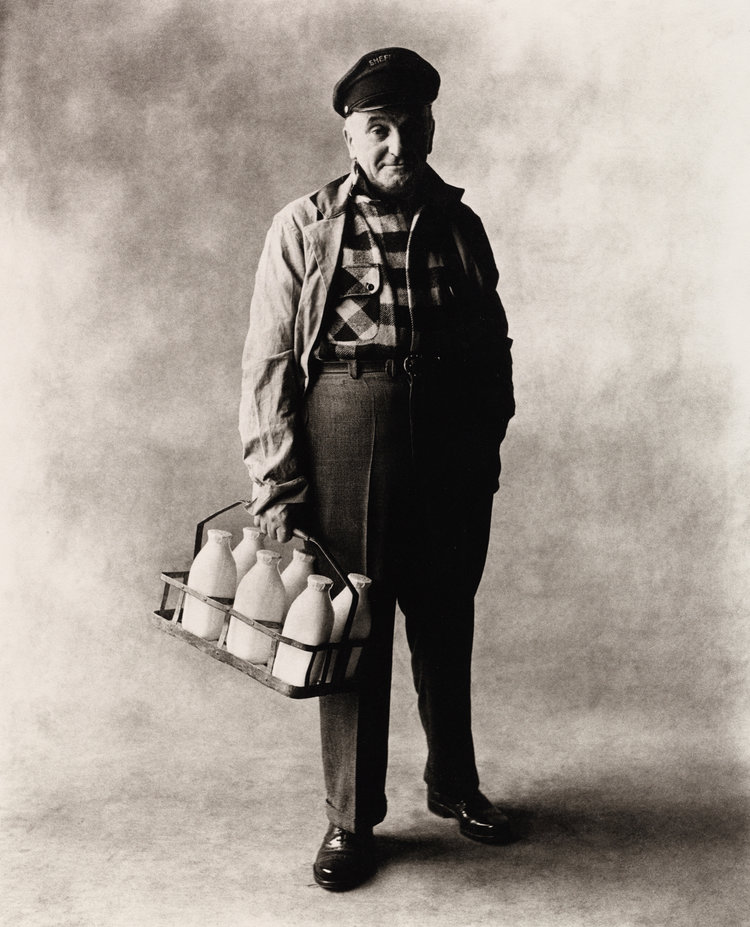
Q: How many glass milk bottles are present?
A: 6